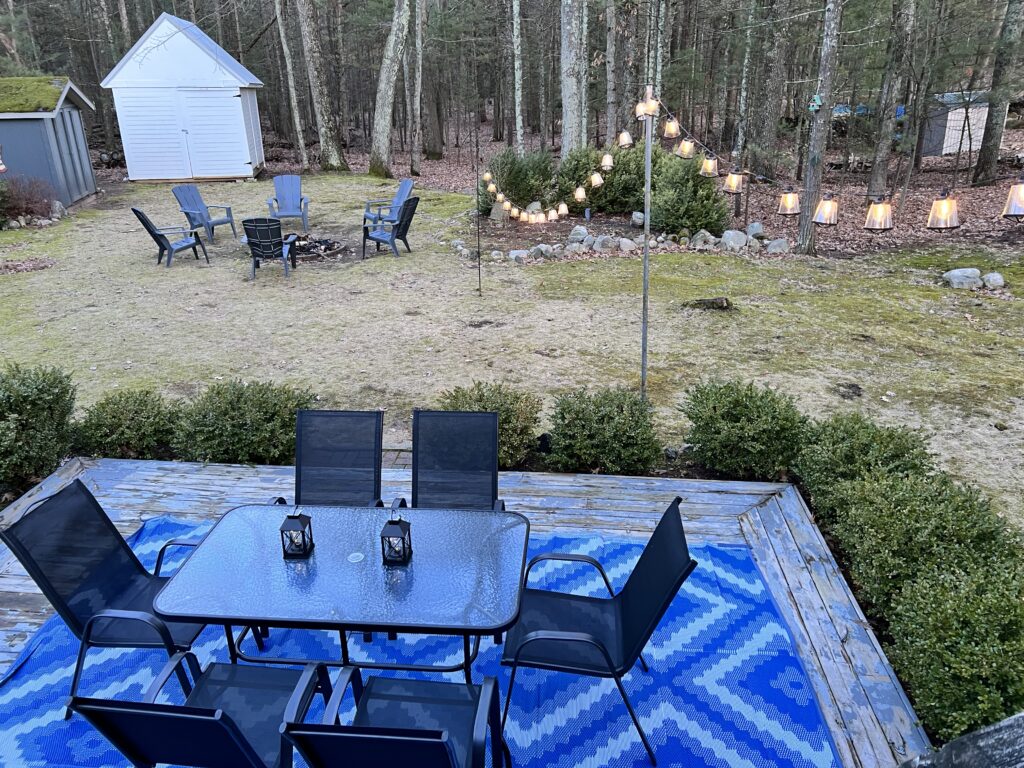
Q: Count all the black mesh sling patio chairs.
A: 6